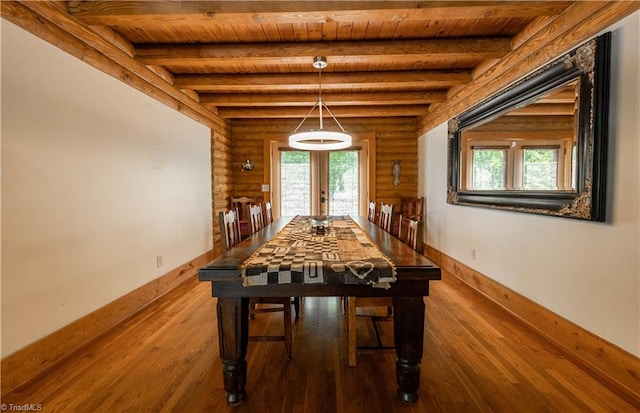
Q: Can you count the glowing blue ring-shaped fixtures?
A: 0